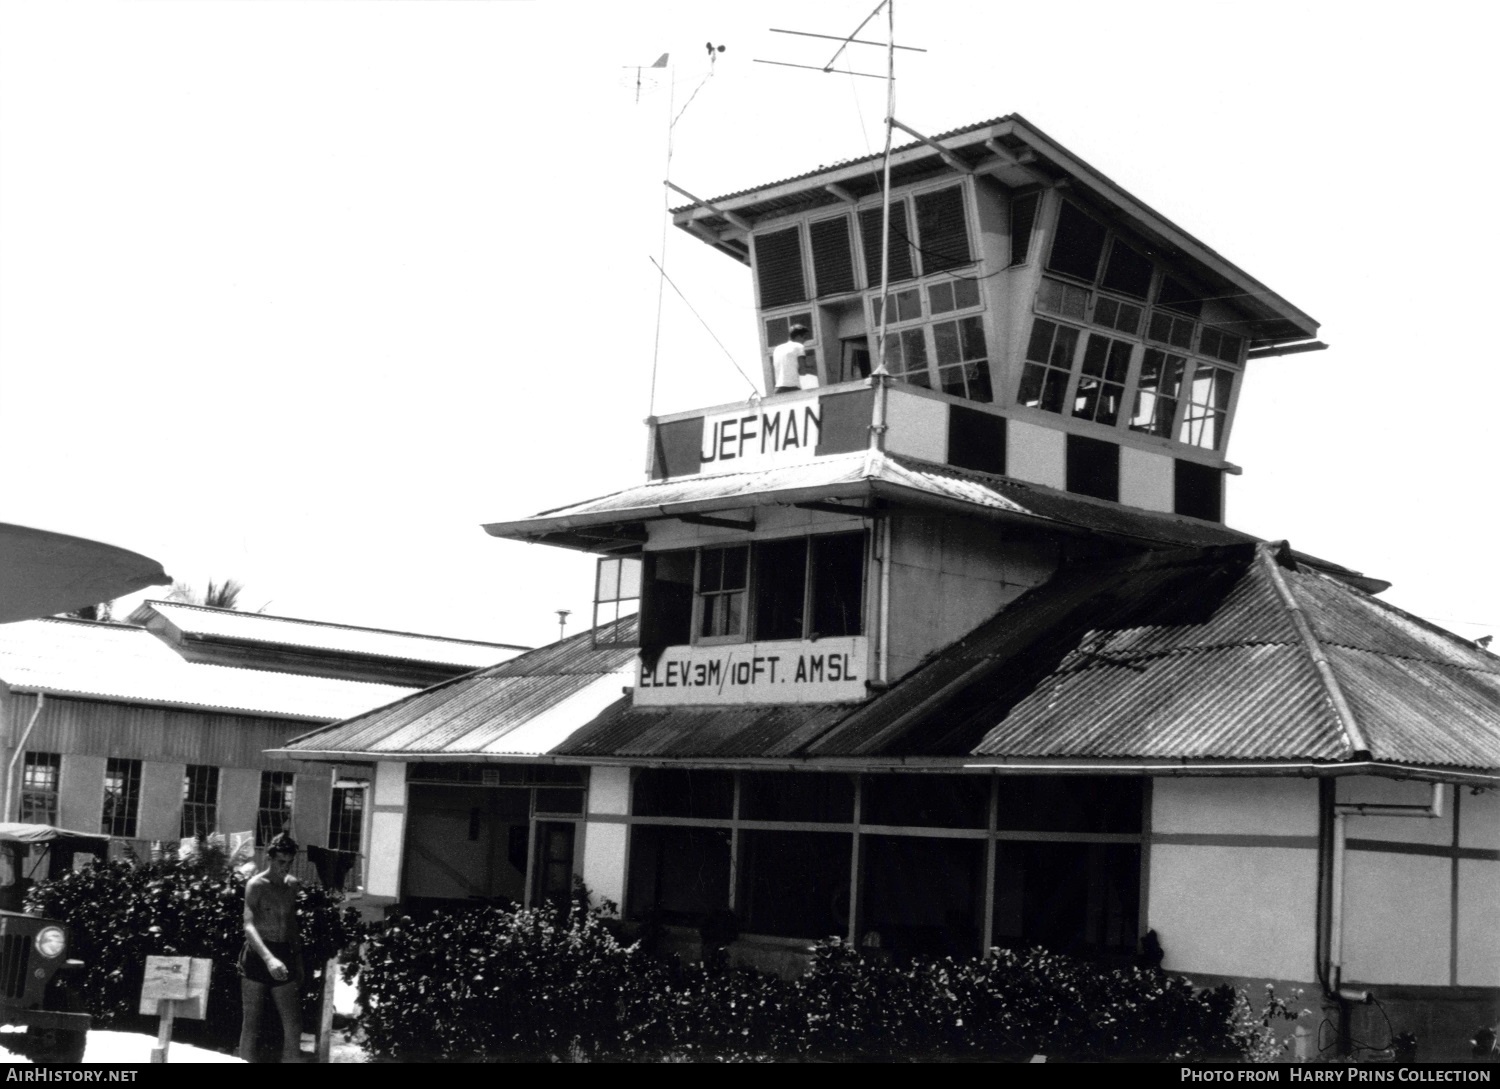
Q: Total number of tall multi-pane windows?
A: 5